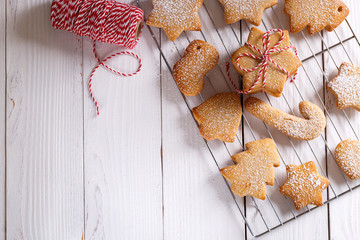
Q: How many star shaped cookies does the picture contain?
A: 5